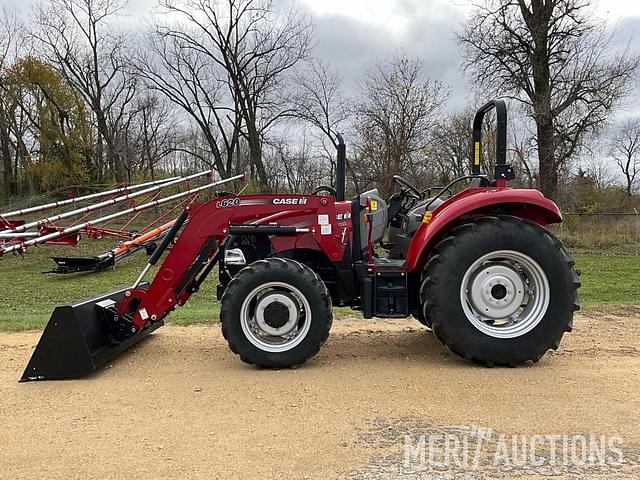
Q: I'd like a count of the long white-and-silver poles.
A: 3